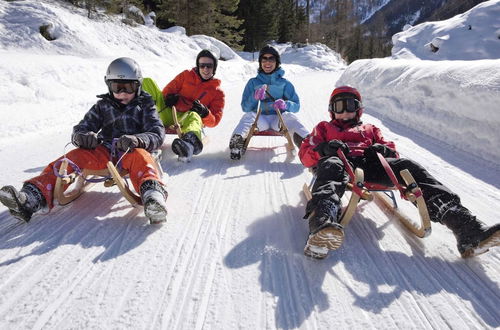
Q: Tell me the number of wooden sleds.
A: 4